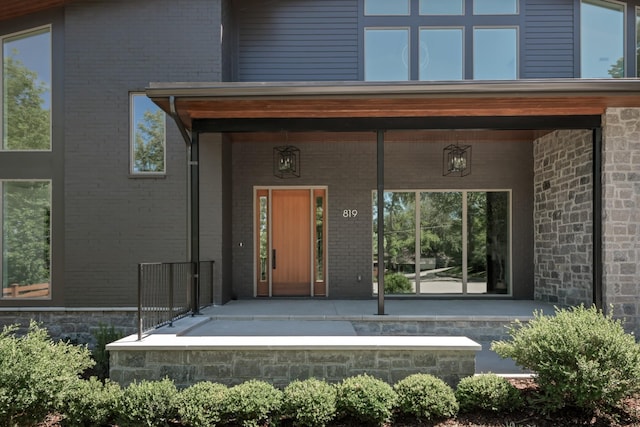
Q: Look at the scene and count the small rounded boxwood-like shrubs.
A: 8